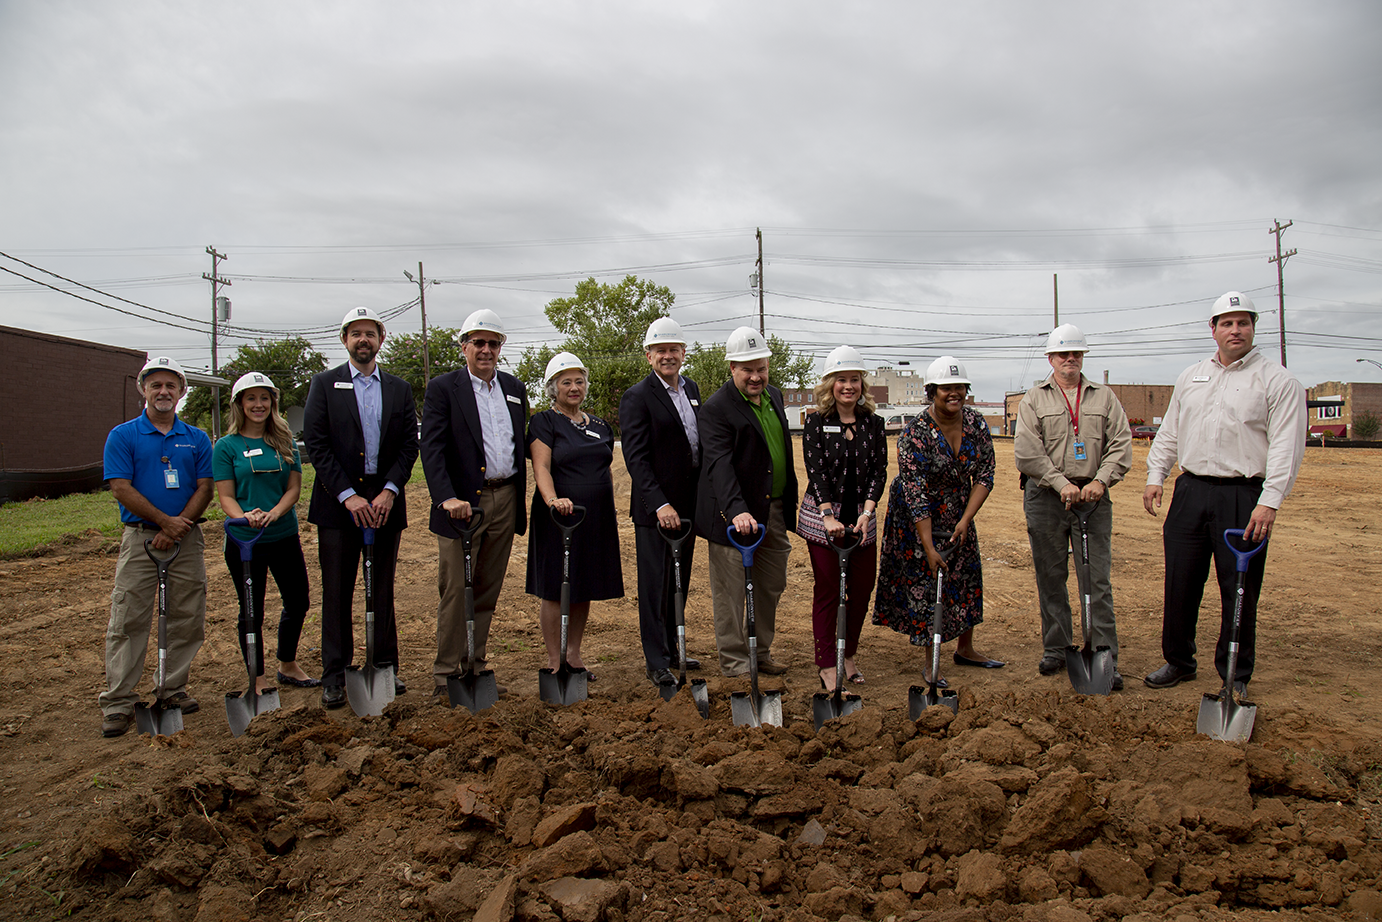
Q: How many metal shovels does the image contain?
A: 11